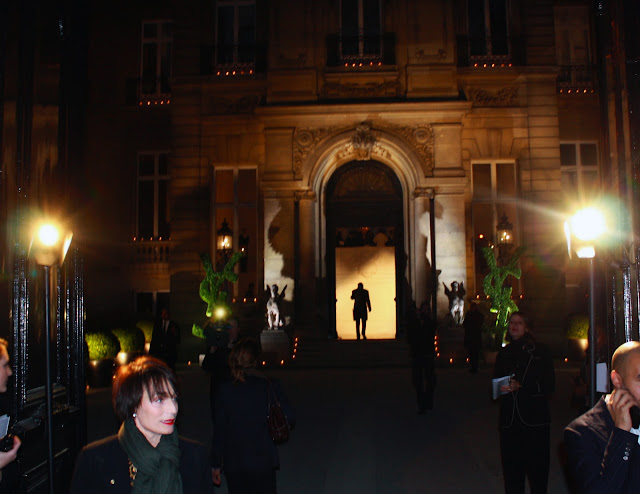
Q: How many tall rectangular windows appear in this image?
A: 9